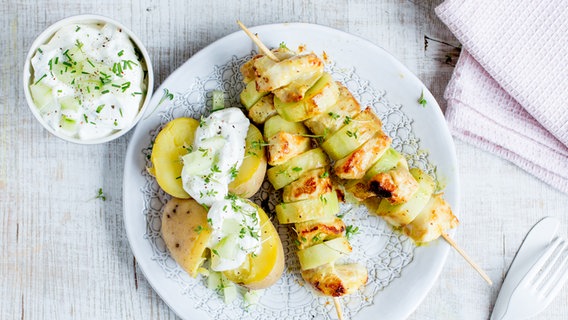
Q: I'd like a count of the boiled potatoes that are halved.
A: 2